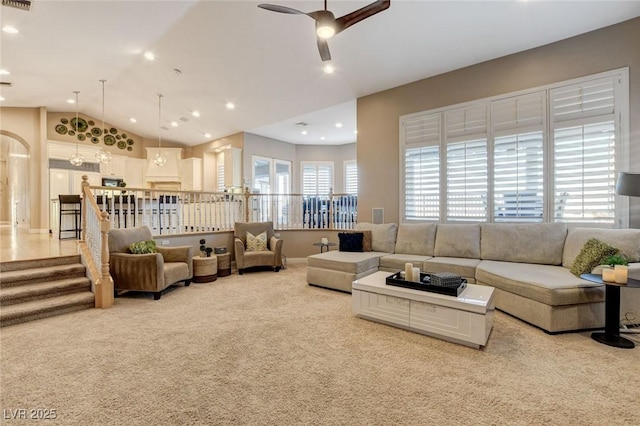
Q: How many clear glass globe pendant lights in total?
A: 3